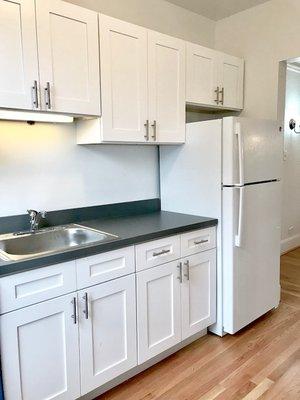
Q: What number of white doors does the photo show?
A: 12